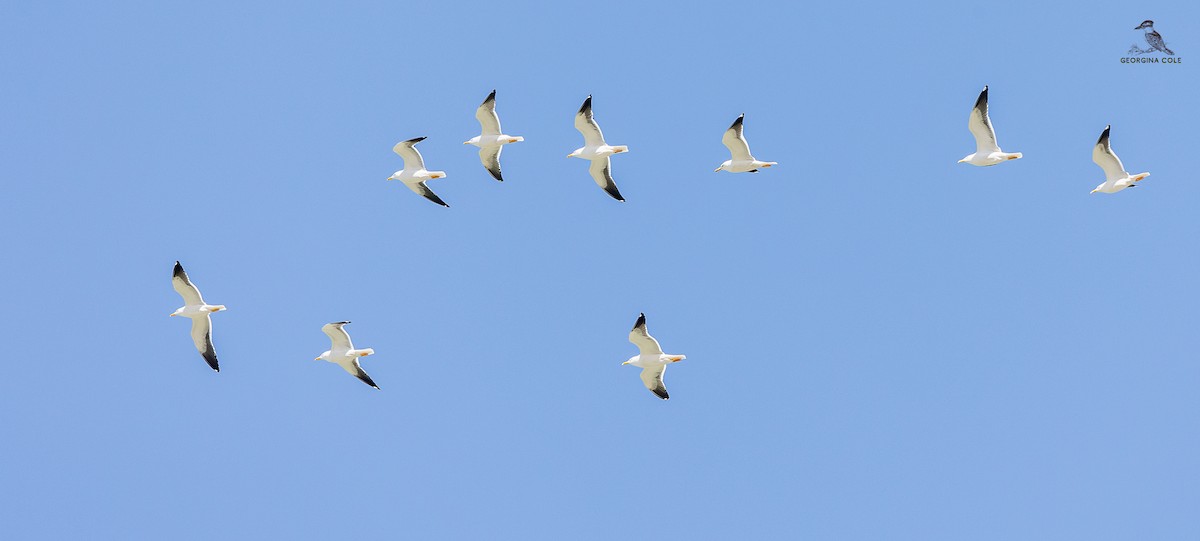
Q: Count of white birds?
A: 9